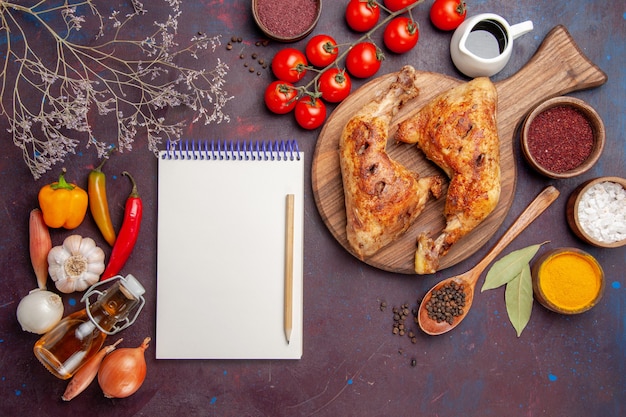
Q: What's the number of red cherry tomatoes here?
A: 10